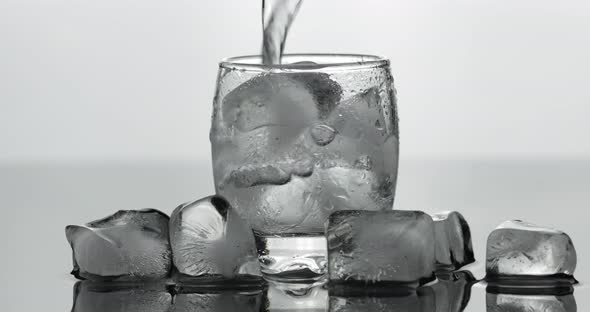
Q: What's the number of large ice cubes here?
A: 5